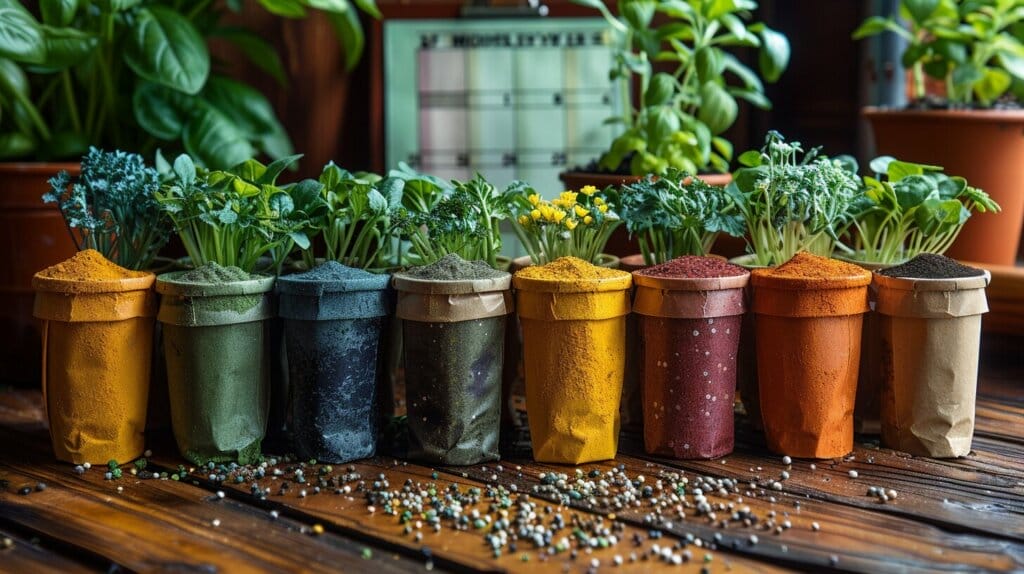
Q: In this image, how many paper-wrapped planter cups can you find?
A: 8